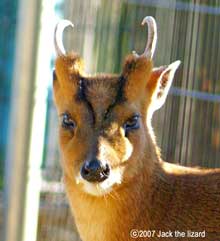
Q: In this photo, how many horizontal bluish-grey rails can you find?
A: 2